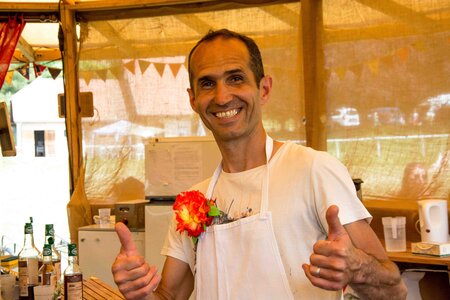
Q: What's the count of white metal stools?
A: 0